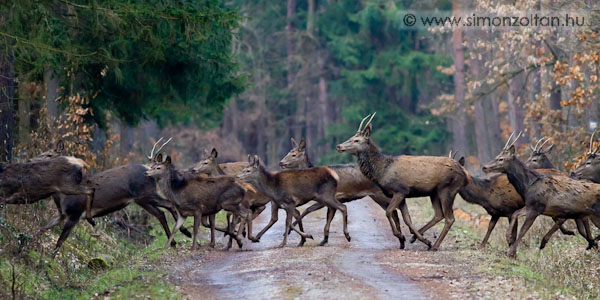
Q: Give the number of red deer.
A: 12